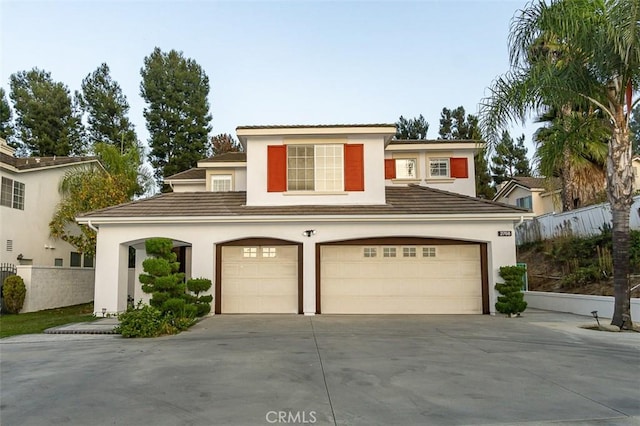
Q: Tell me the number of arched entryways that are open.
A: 1